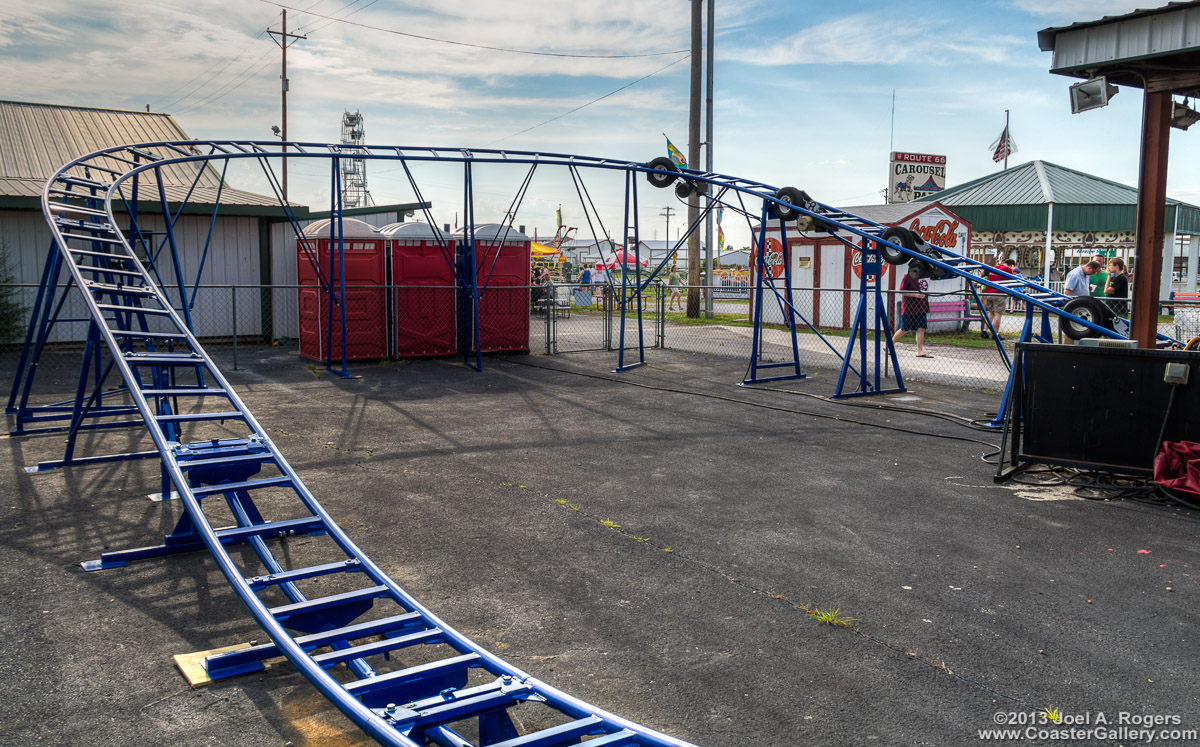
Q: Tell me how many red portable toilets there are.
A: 3